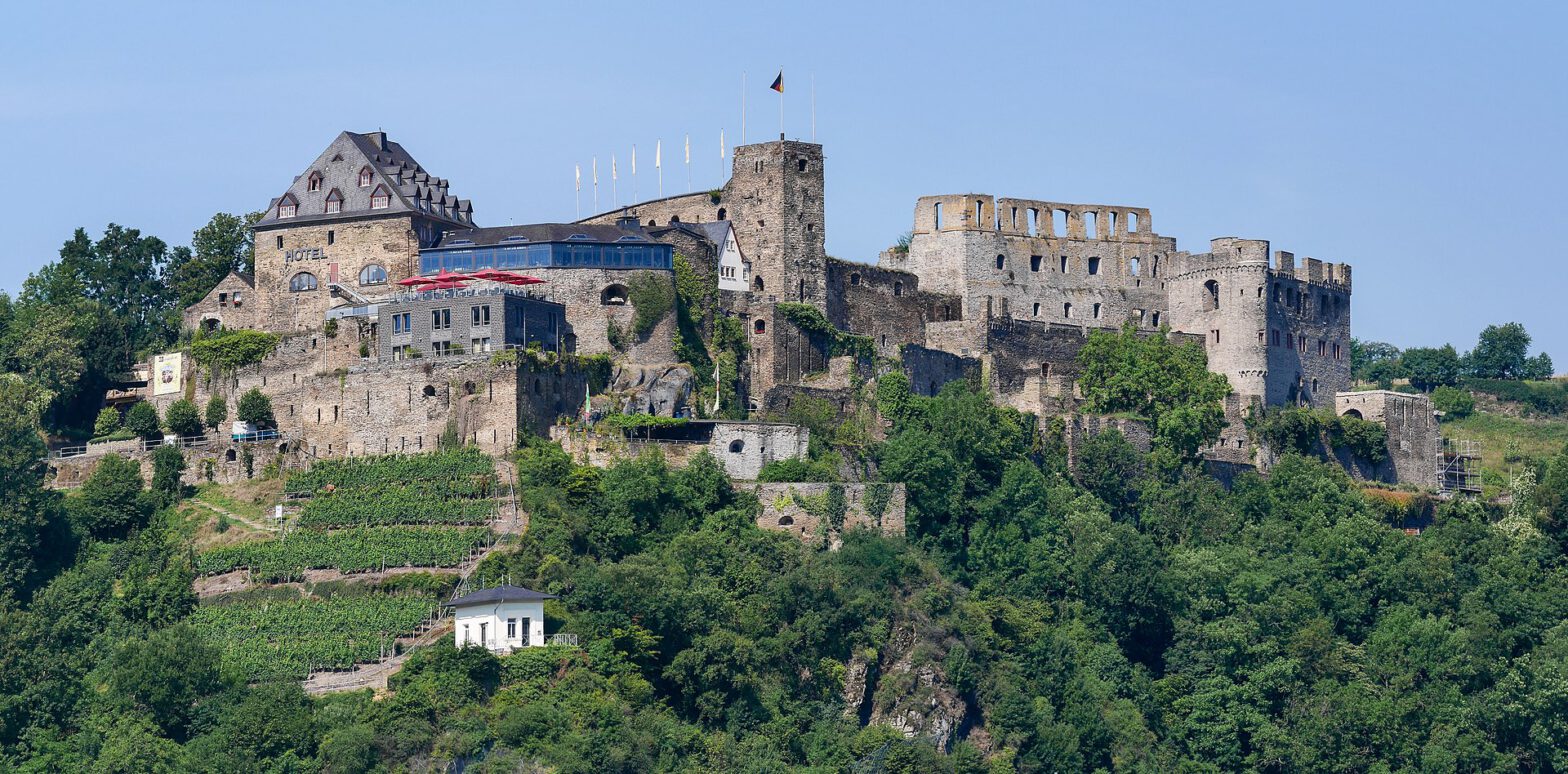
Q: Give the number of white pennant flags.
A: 7